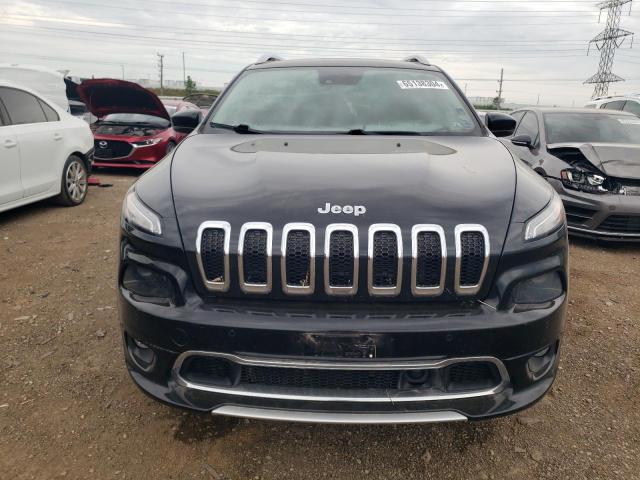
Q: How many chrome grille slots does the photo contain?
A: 7